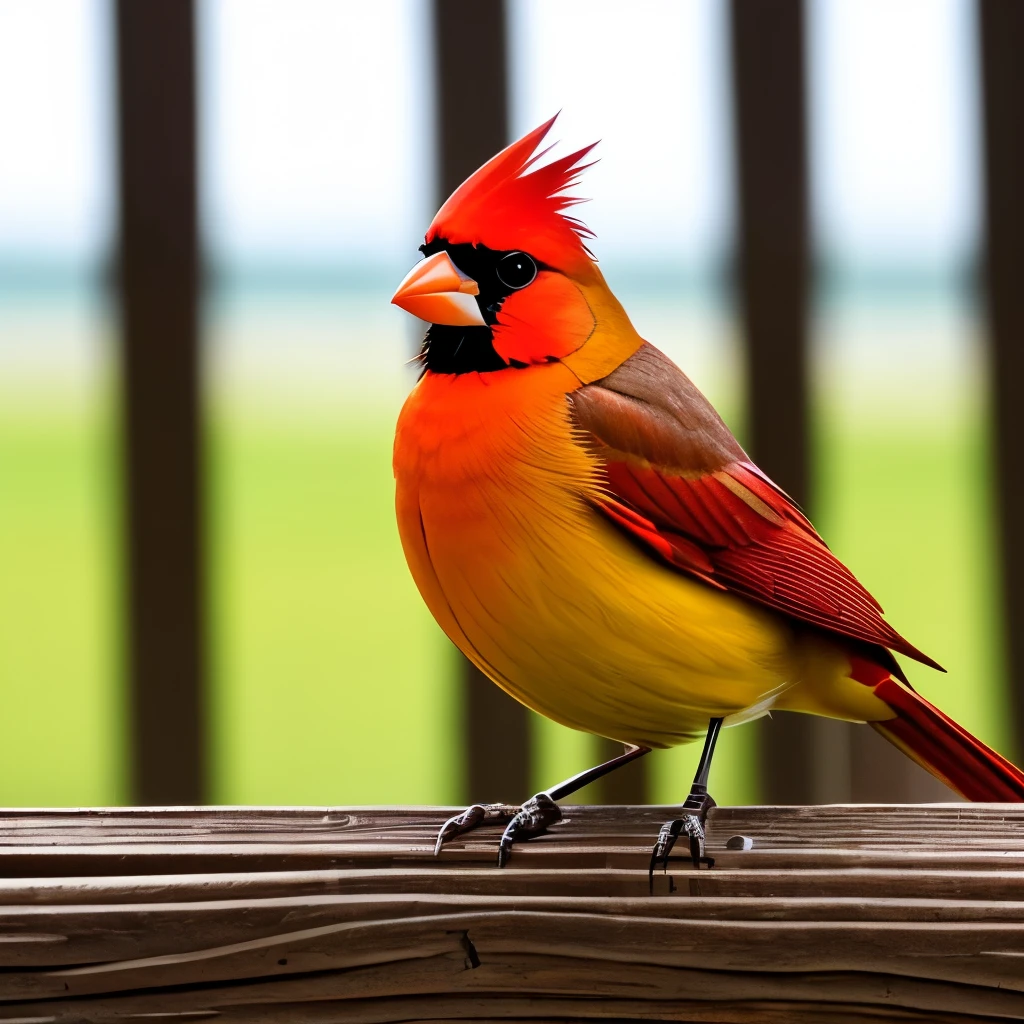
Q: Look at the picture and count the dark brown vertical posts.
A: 4